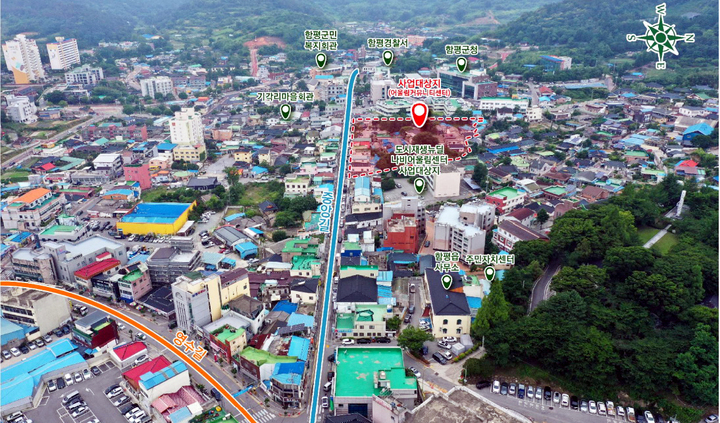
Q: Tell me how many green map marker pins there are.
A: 7